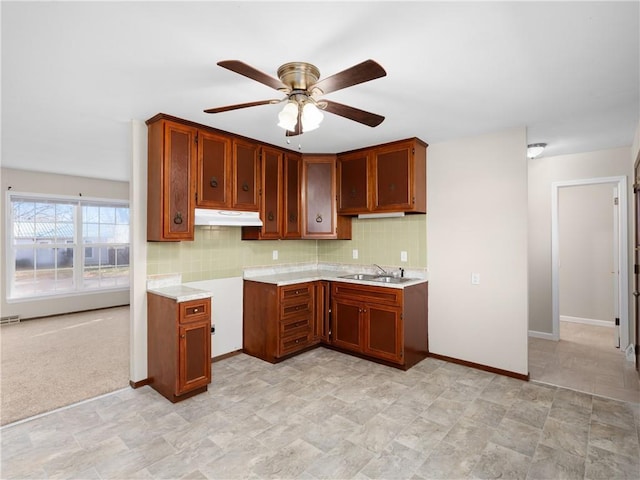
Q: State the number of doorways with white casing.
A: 1